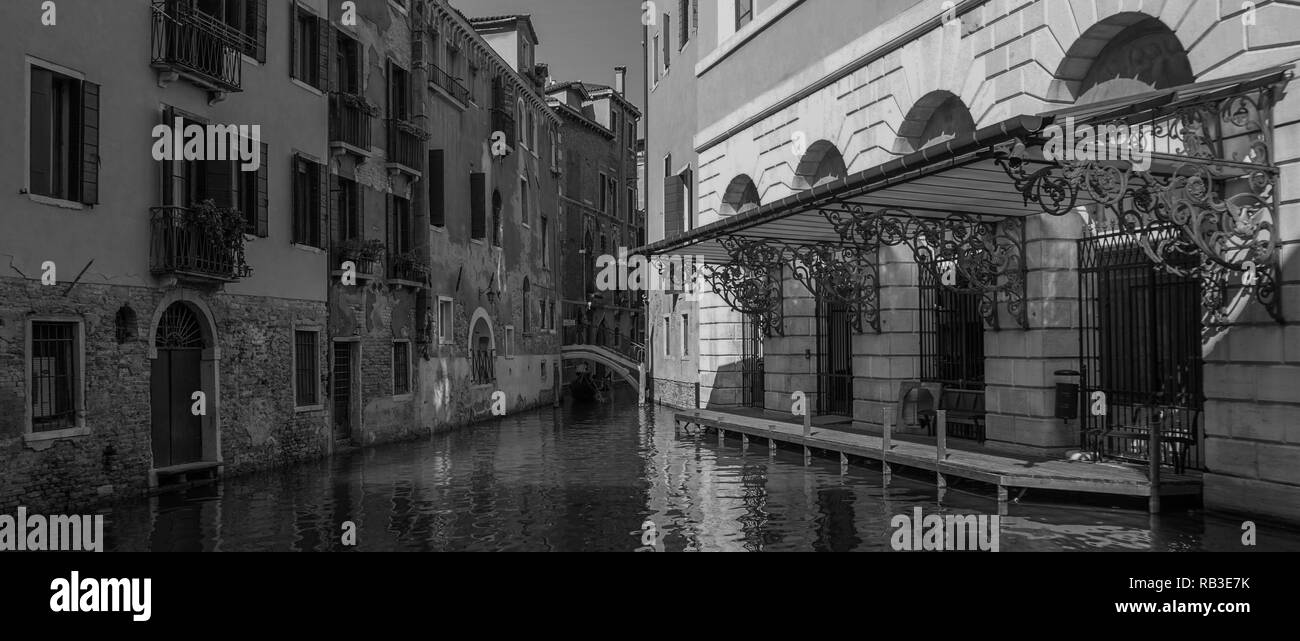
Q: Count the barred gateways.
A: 4